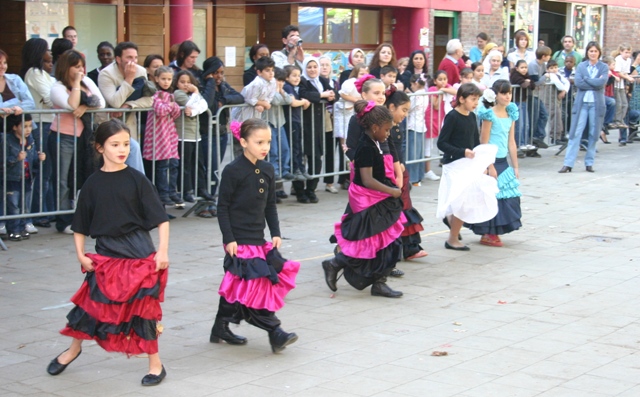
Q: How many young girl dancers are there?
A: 7